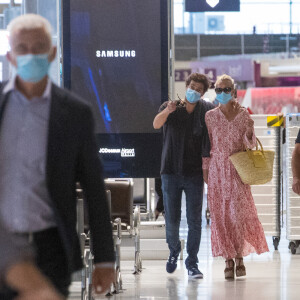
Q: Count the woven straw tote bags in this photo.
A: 1